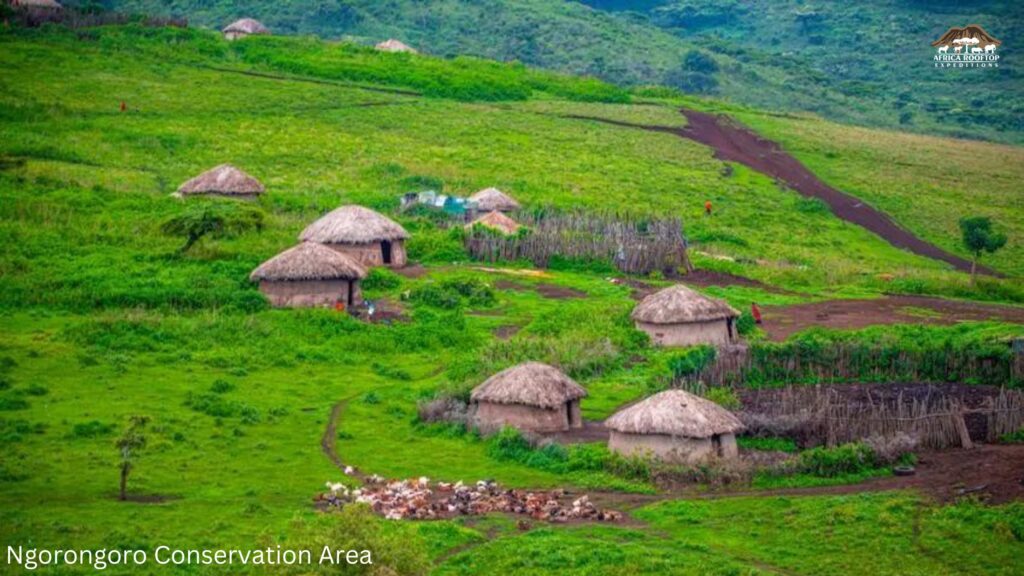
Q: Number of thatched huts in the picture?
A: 11